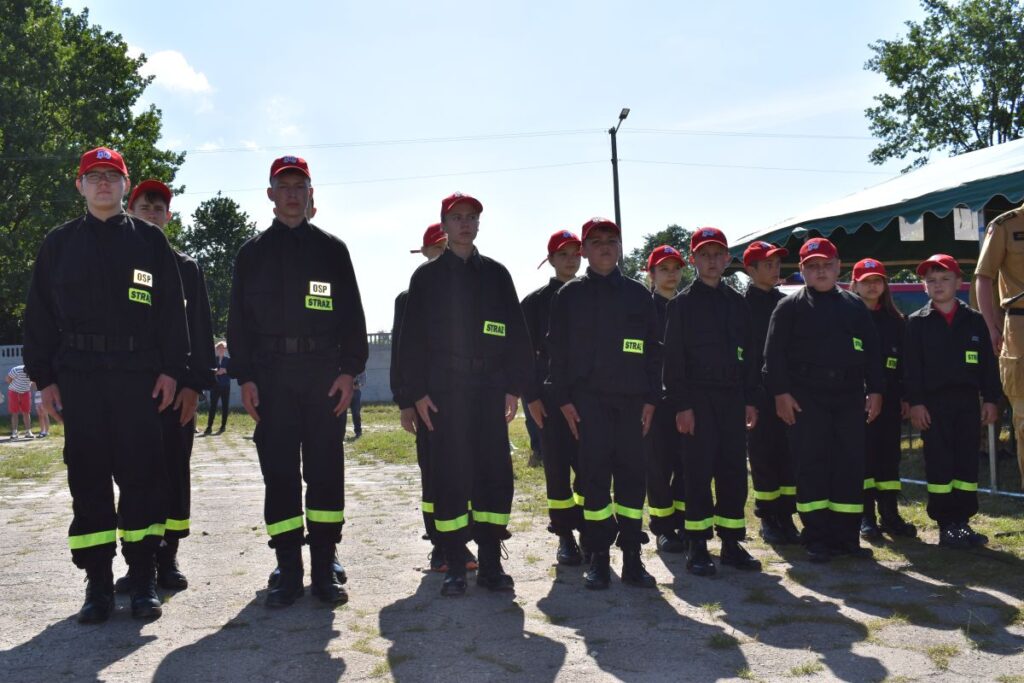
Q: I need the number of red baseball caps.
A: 13